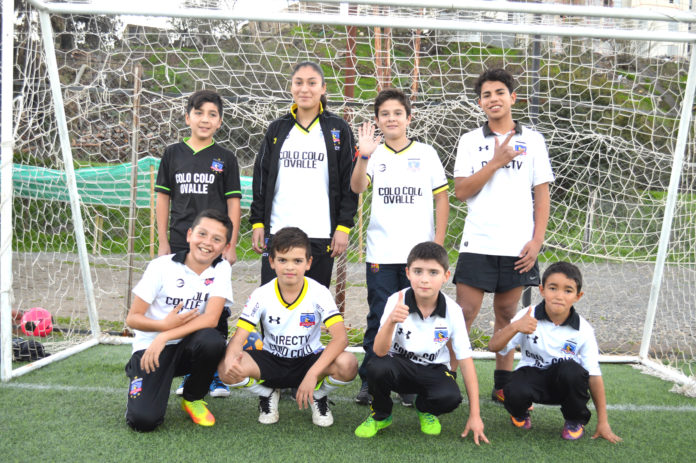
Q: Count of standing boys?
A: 3